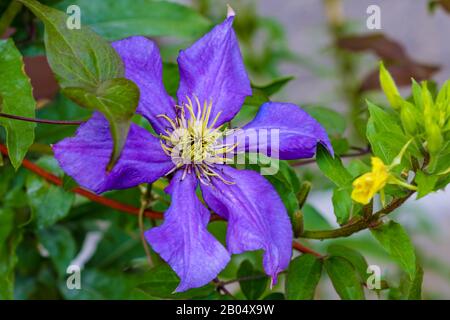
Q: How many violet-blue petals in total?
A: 6